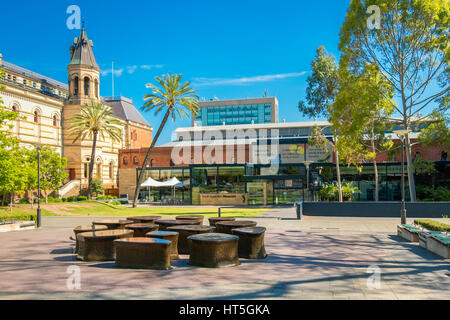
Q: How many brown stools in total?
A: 14